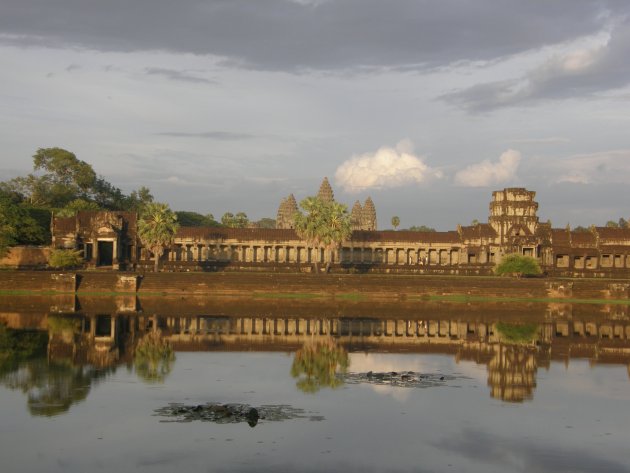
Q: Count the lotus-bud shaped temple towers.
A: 5